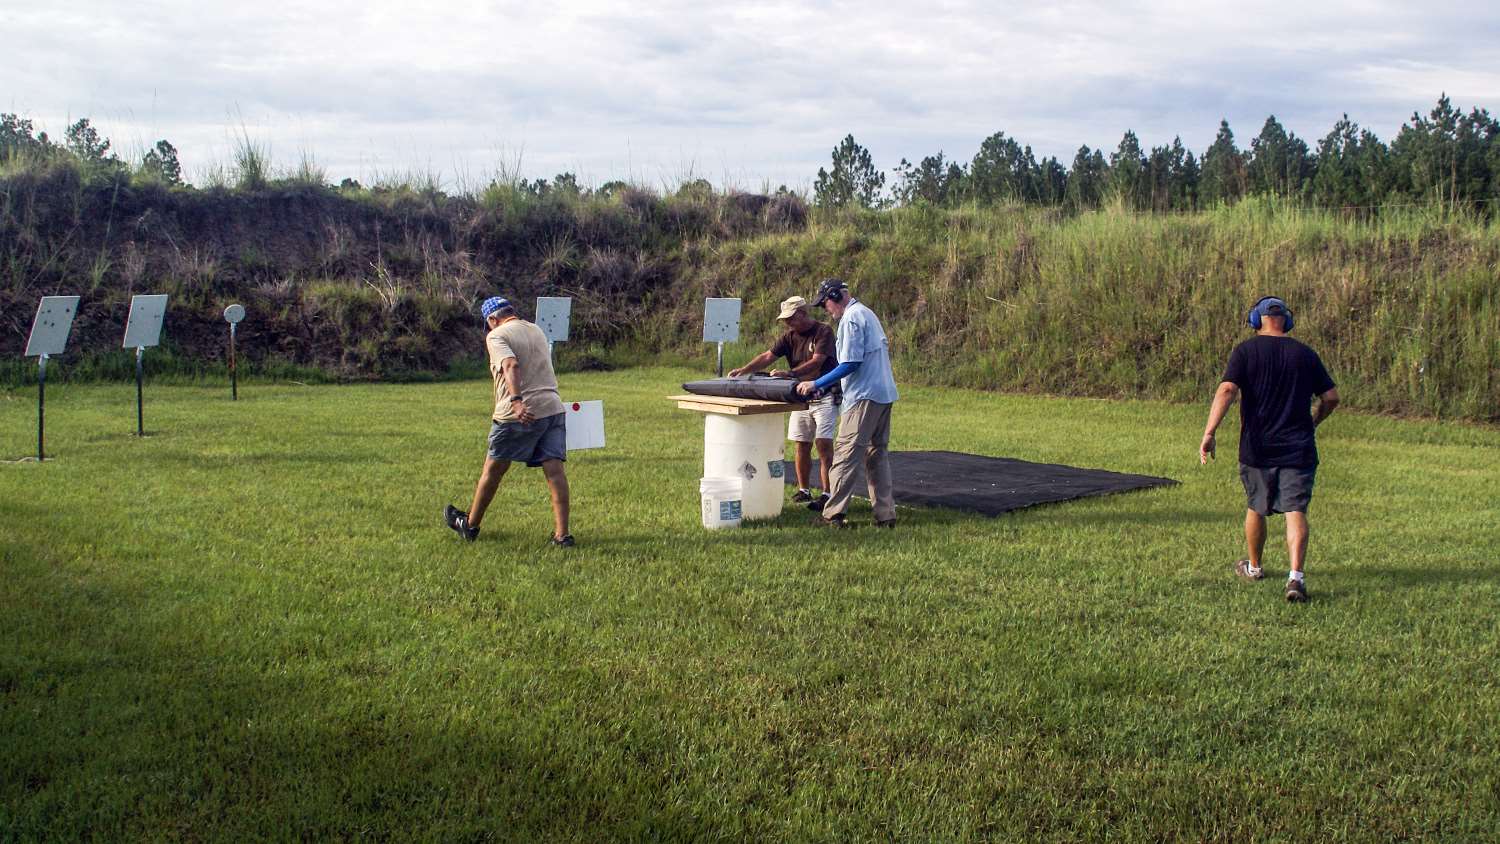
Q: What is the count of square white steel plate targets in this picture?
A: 4